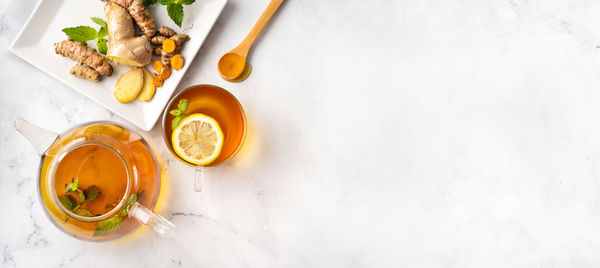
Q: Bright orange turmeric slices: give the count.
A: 5